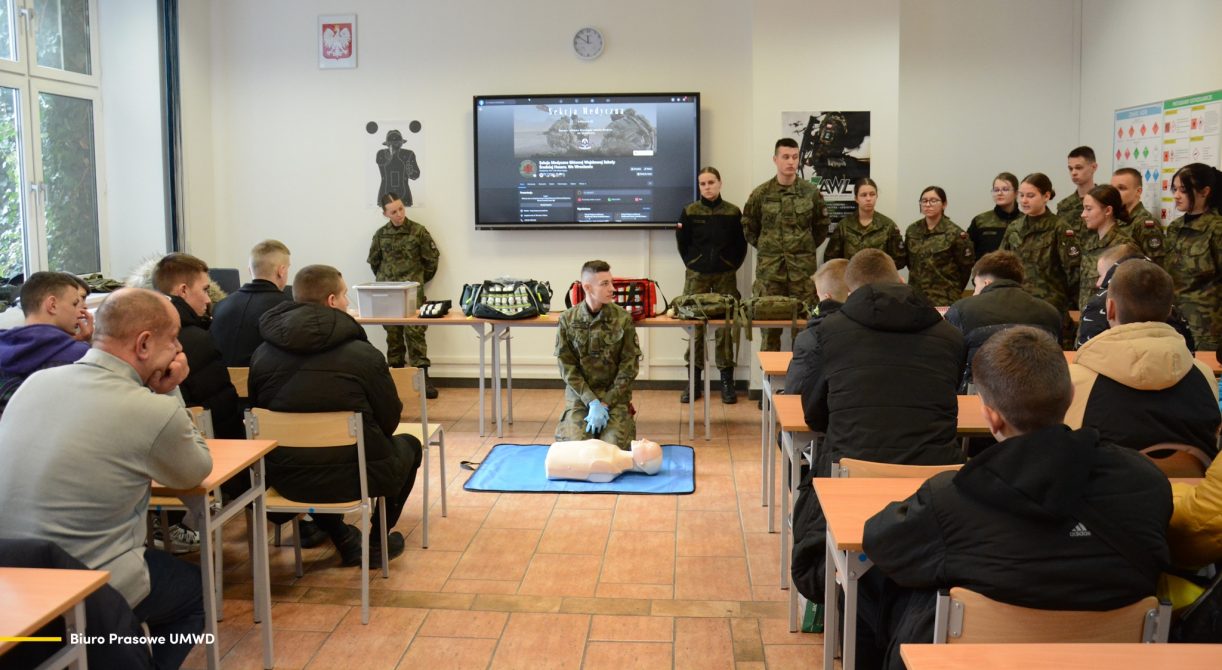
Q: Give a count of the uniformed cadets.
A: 12